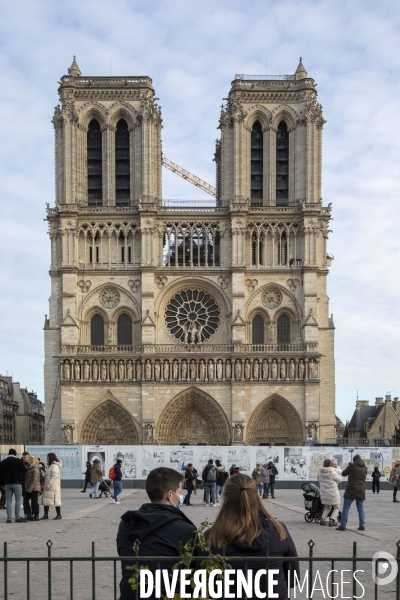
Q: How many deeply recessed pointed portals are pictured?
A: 3